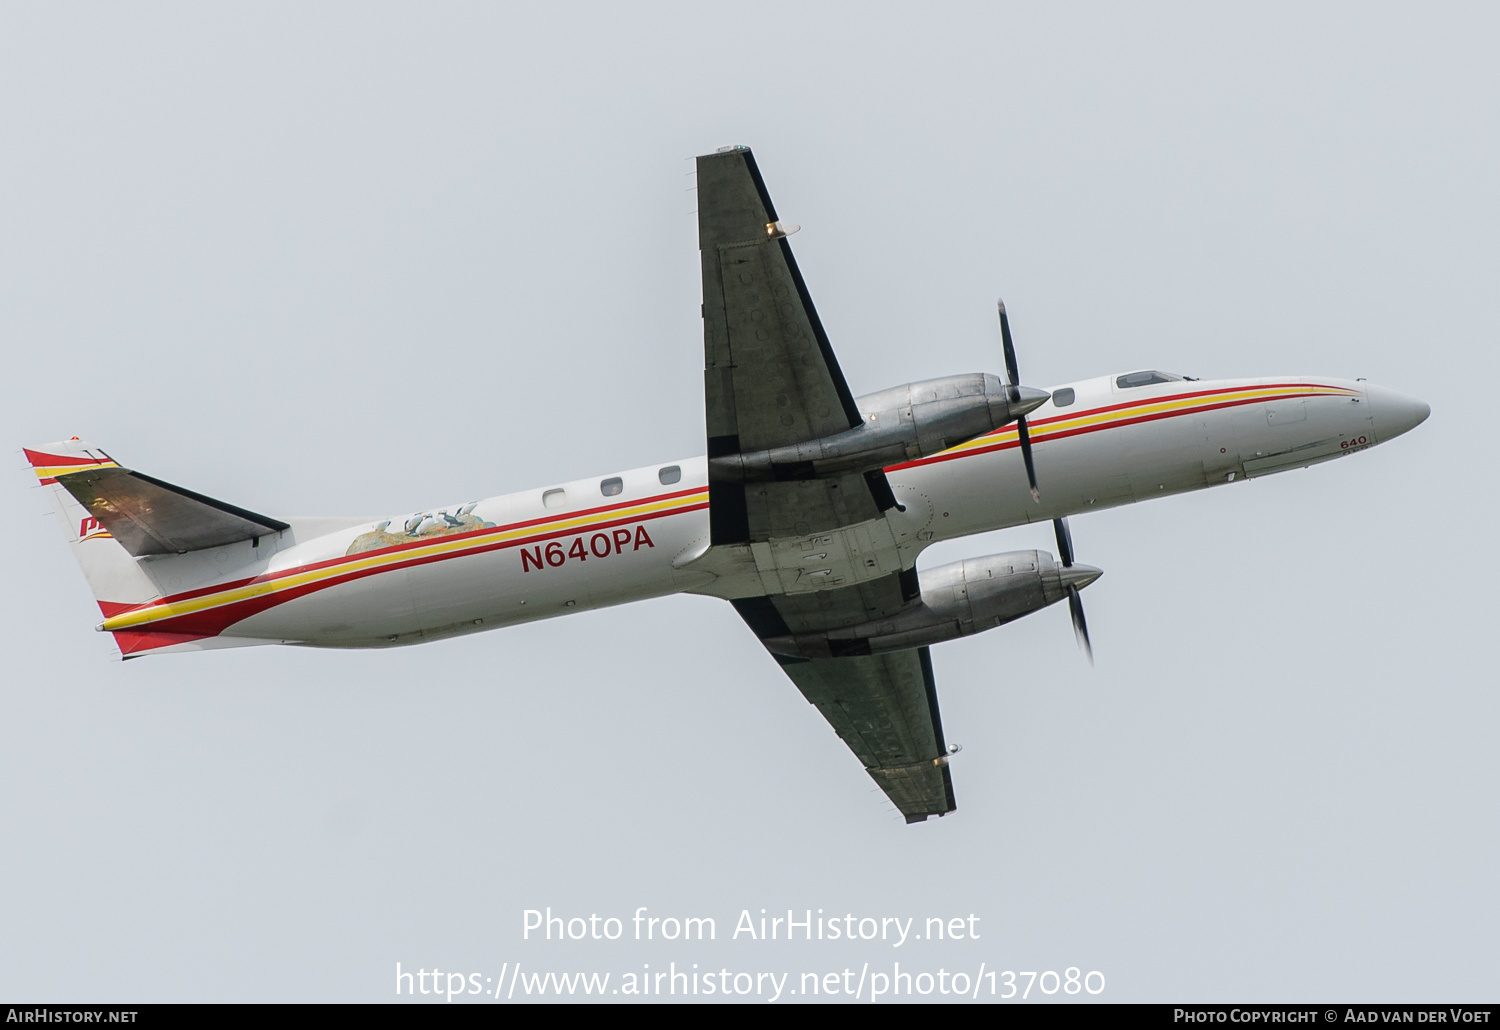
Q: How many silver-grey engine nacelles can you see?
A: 2